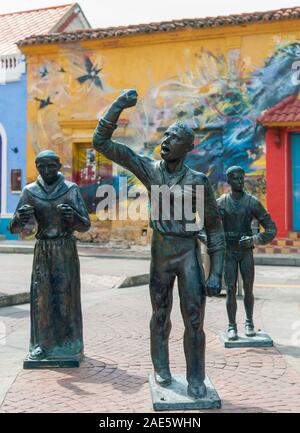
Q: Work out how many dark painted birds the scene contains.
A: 4